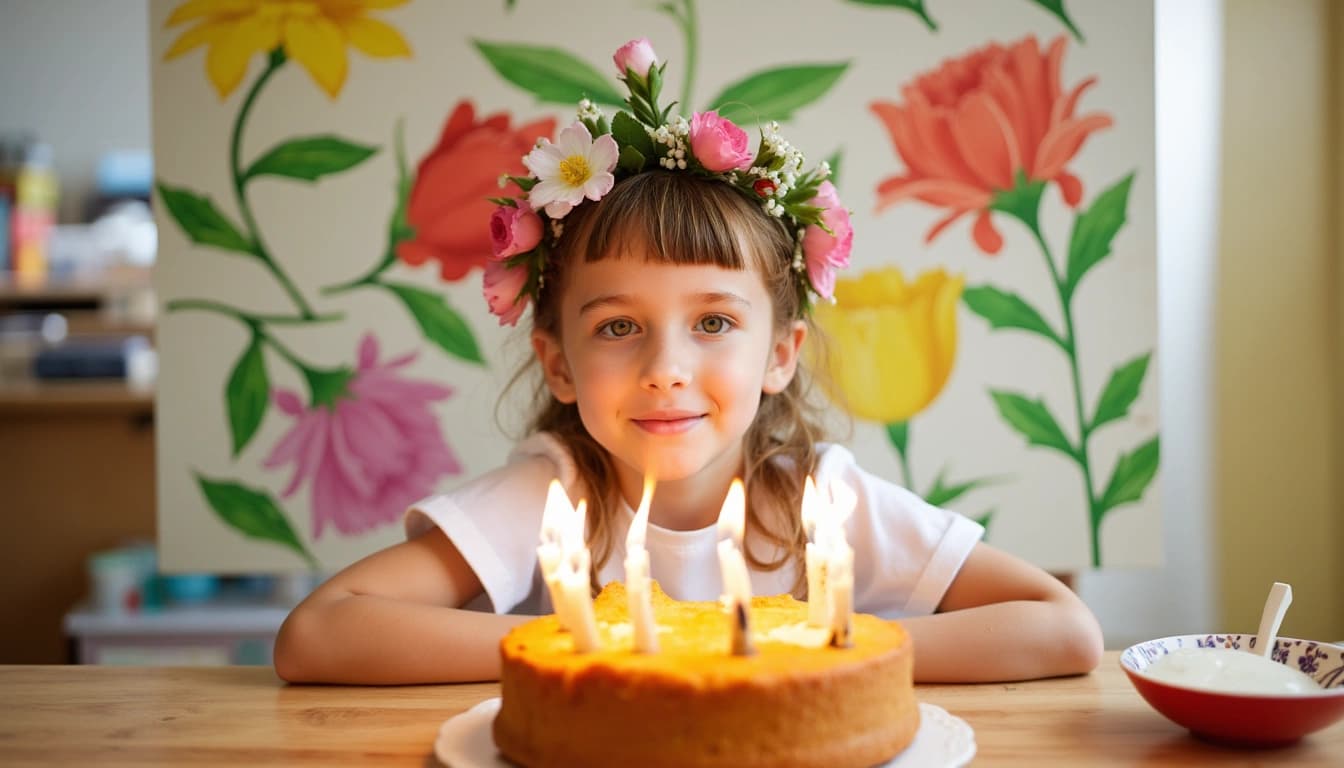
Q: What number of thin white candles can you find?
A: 6